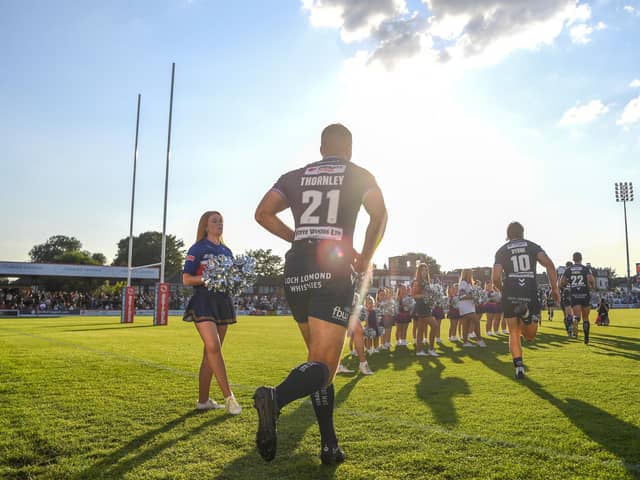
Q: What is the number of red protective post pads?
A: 2